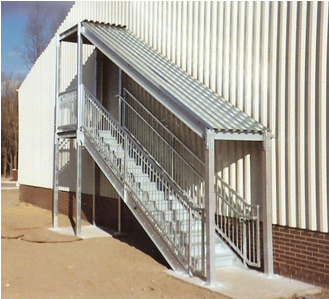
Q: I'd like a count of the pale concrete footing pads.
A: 2